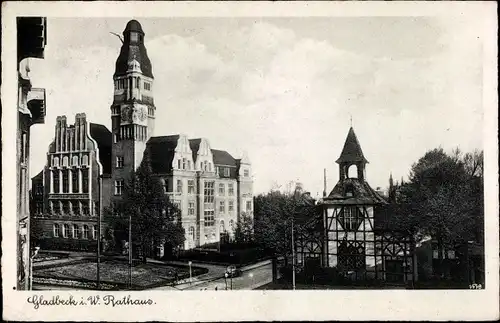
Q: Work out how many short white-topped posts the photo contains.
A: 3